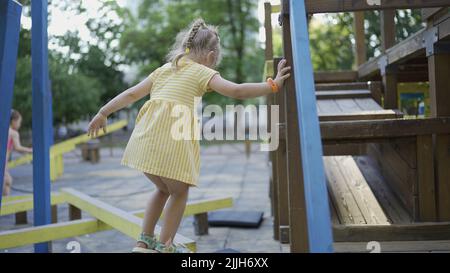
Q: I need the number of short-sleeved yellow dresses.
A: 1